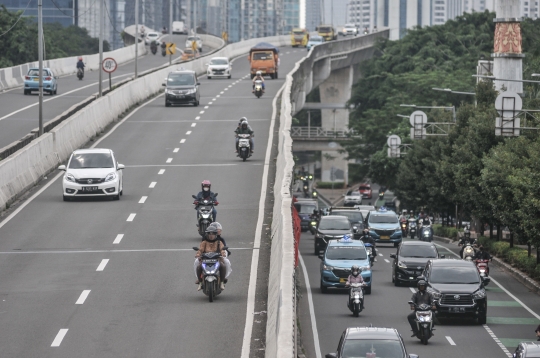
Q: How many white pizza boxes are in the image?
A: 0